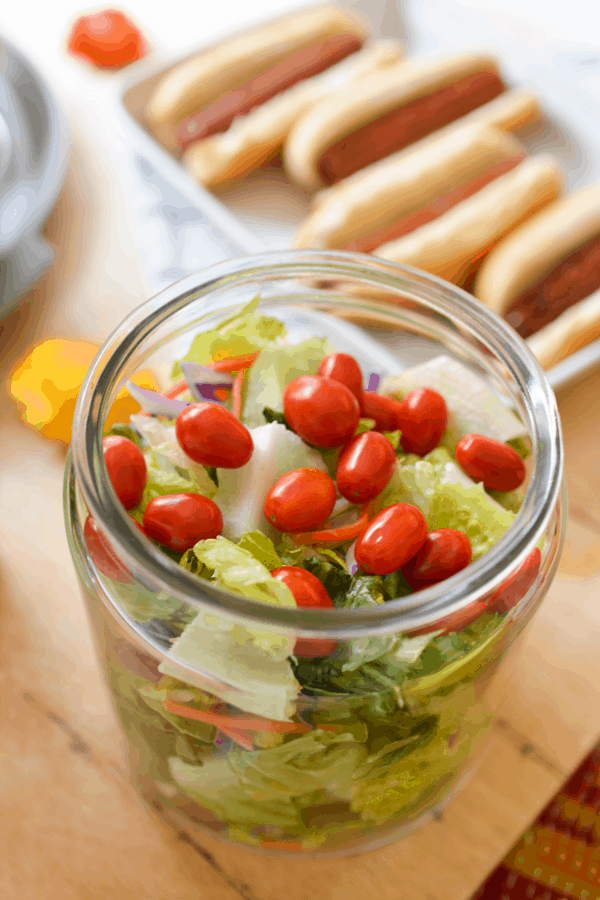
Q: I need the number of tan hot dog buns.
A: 4